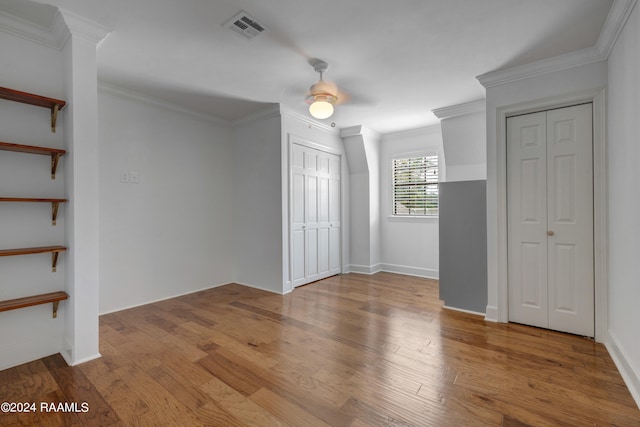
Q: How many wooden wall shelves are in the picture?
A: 5